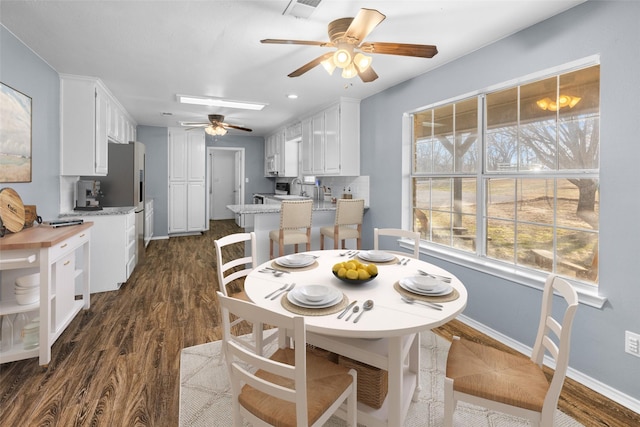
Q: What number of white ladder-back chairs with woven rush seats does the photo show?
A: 4